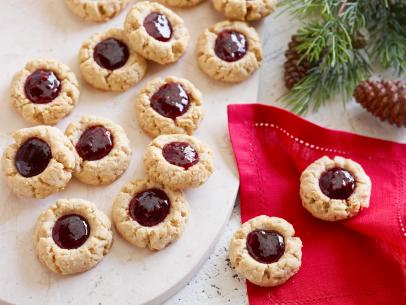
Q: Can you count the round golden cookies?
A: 15